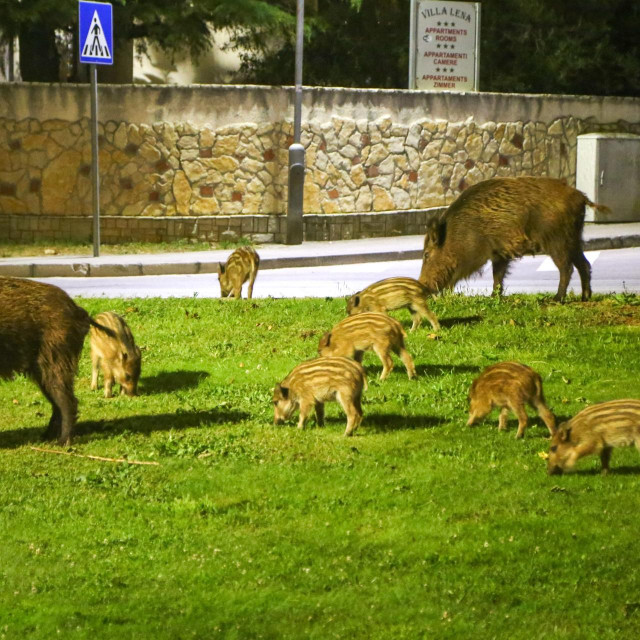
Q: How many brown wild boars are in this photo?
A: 9